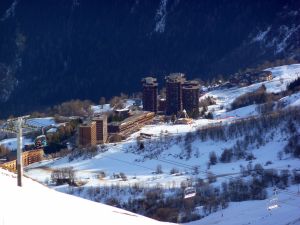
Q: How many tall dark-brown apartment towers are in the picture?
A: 3